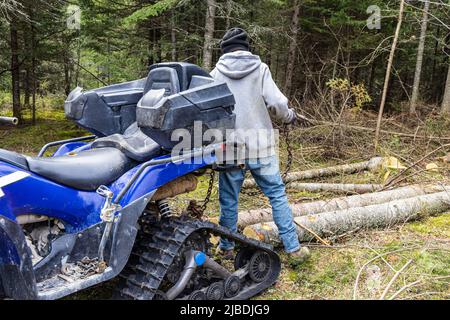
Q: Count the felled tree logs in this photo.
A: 4